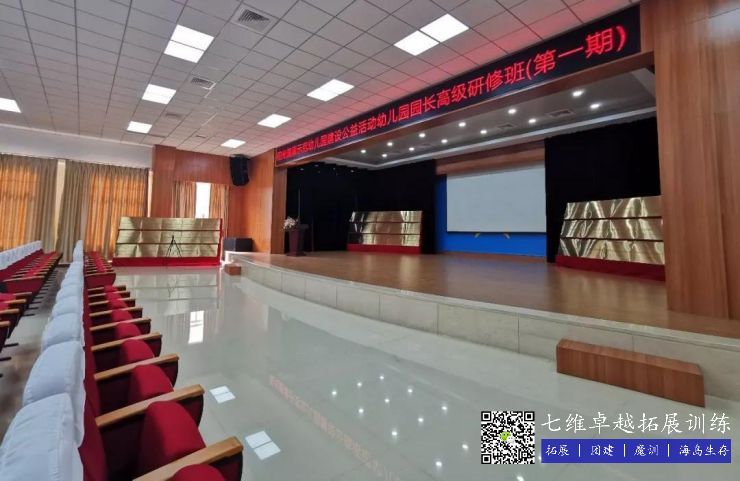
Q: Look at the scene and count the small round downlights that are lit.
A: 12